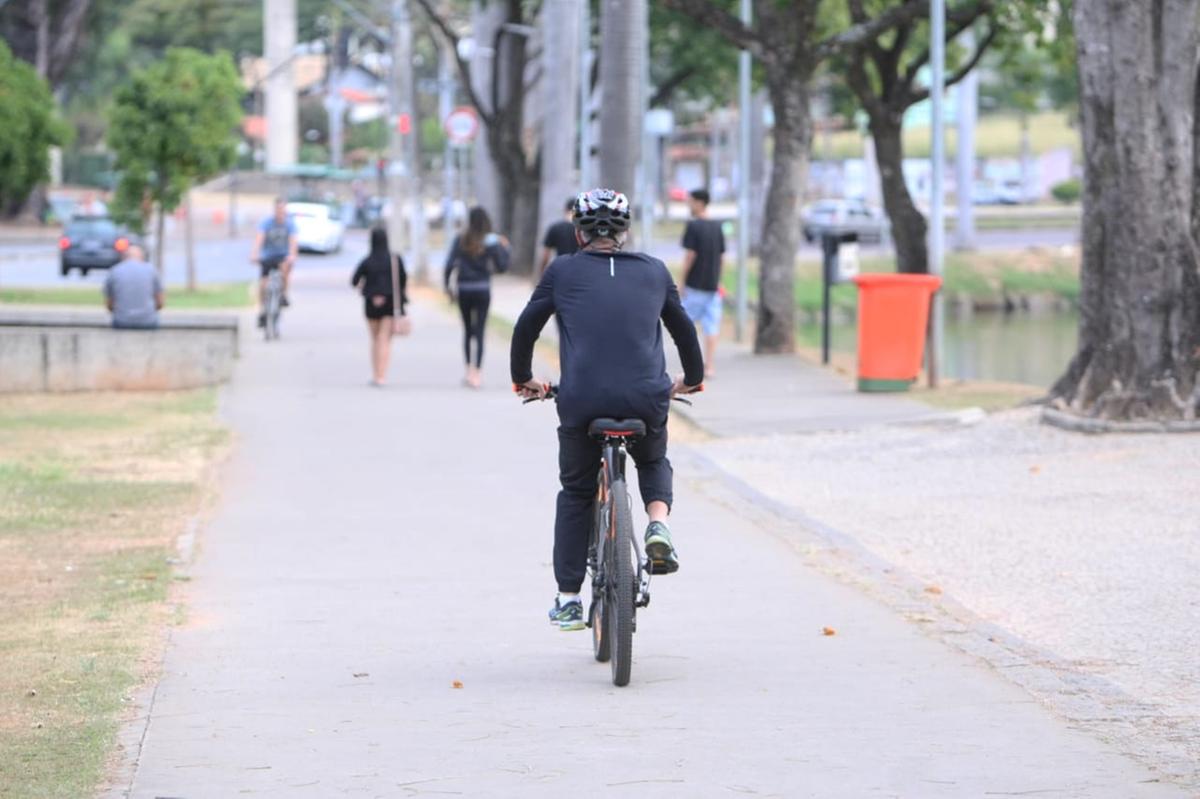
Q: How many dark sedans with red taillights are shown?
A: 1